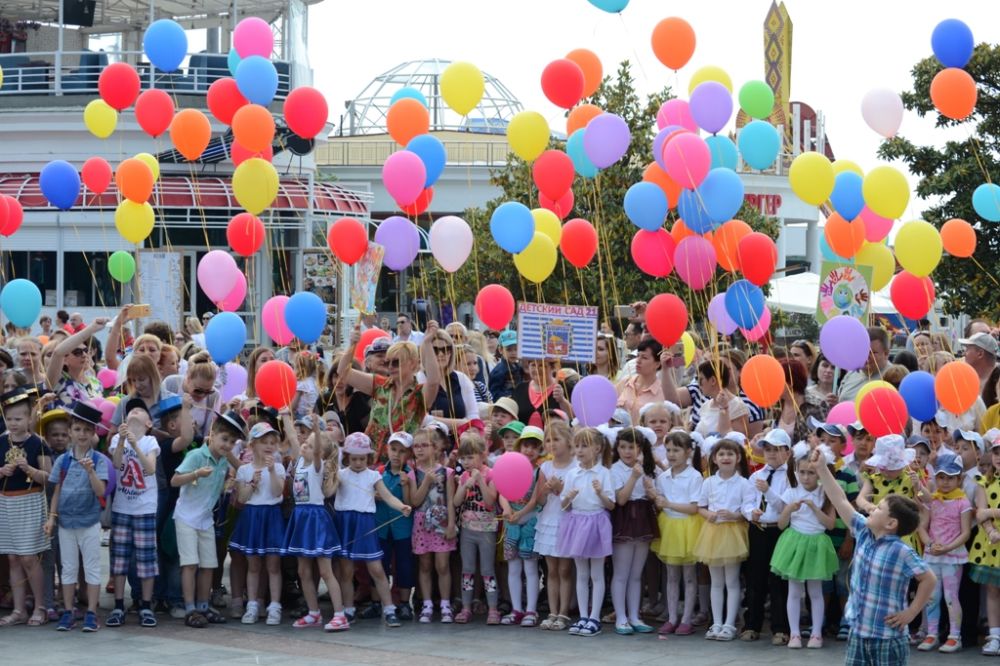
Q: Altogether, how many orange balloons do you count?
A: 15